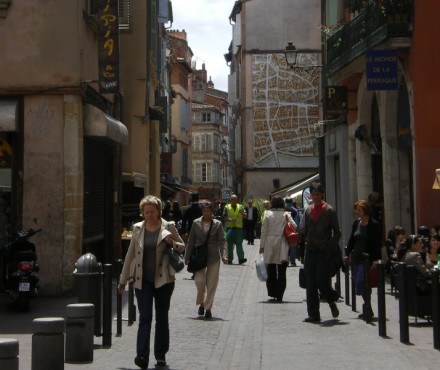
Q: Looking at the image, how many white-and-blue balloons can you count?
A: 0